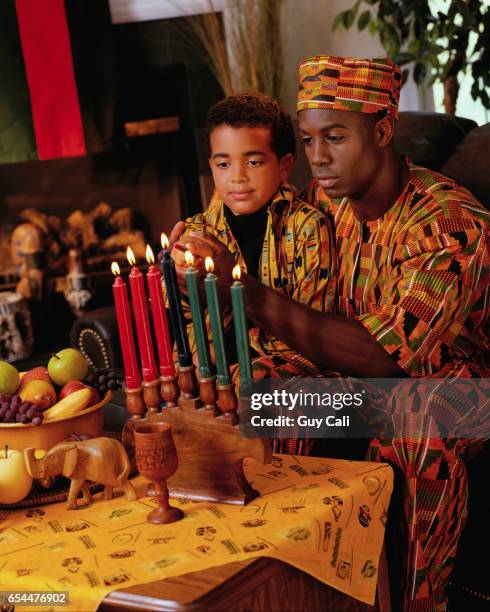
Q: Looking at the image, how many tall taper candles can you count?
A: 7